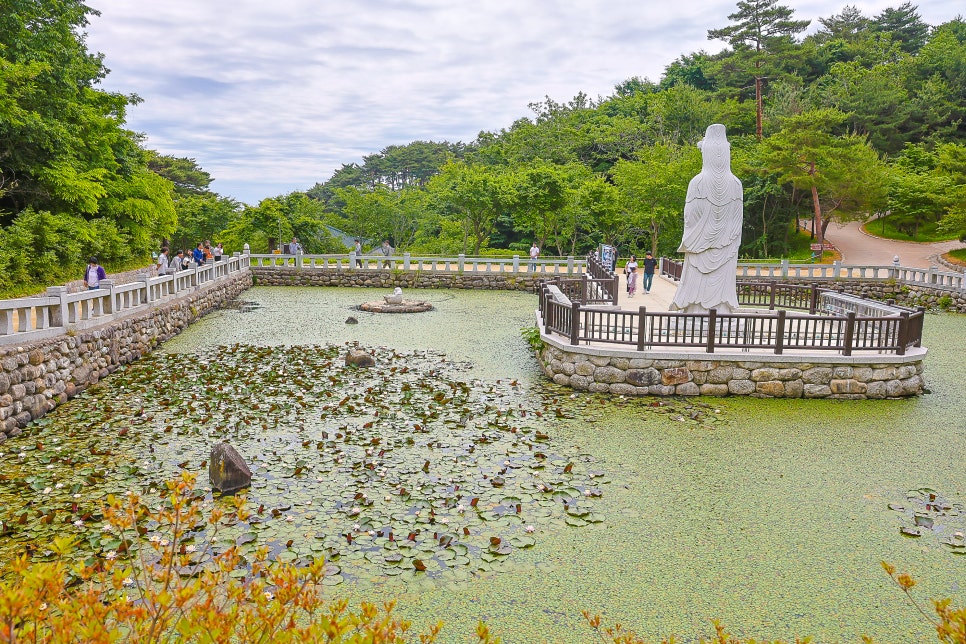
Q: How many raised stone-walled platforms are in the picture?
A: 1